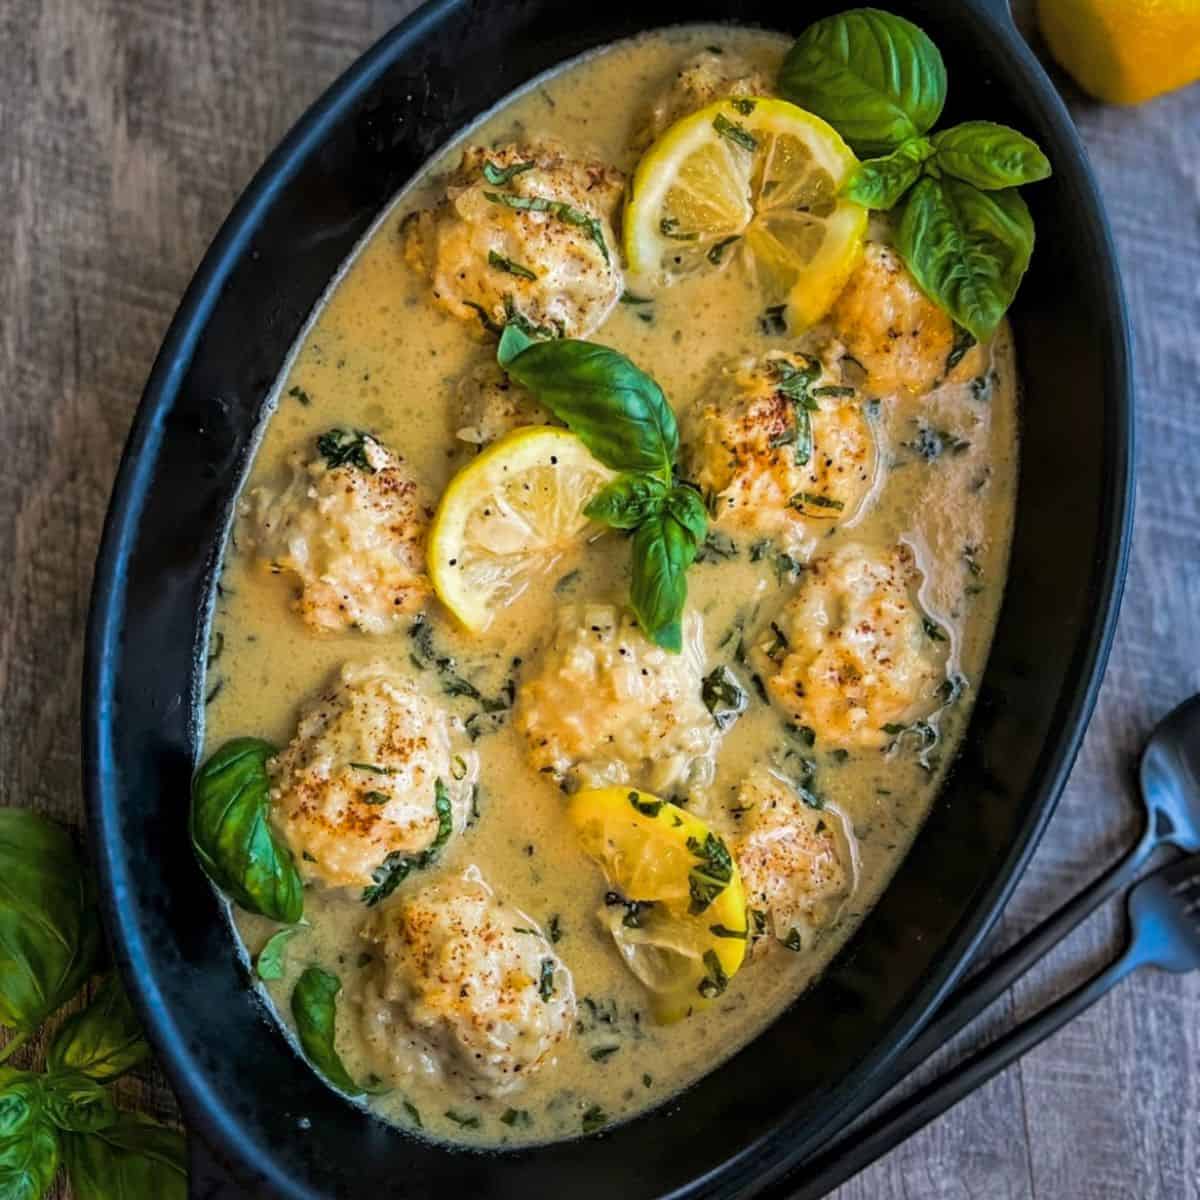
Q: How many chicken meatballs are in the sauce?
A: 11